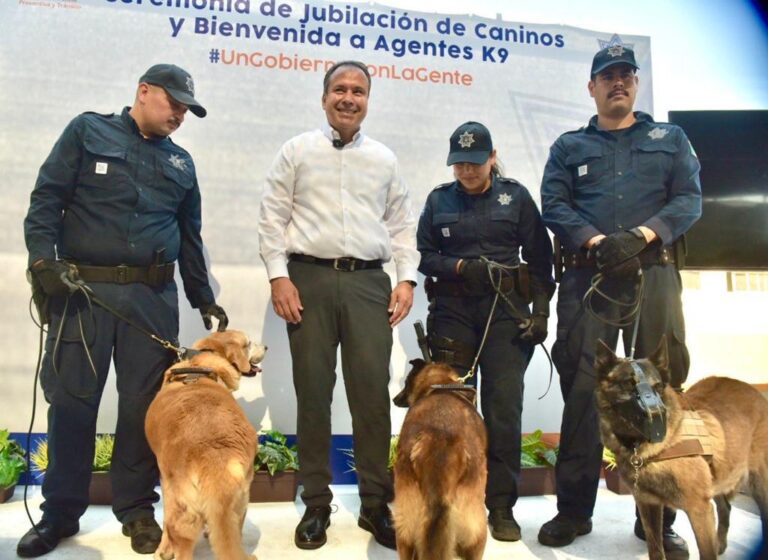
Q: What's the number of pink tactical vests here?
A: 0